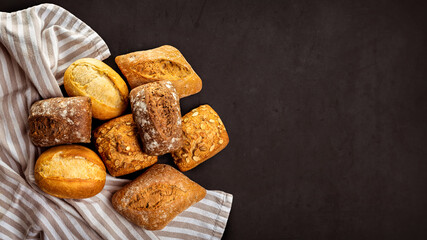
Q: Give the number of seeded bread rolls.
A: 2